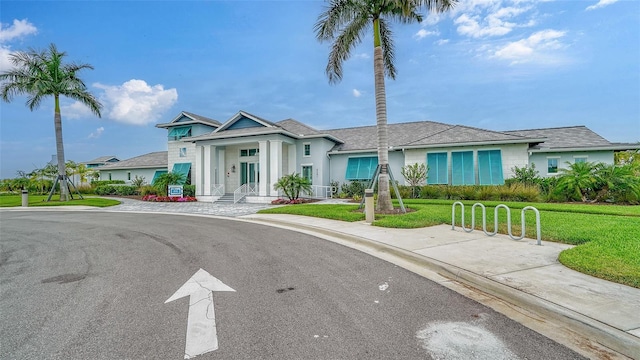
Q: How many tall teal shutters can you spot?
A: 3